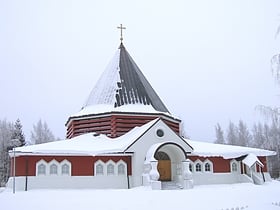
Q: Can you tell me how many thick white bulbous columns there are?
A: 2